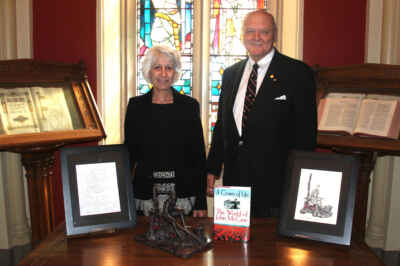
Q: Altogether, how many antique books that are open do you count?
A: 2